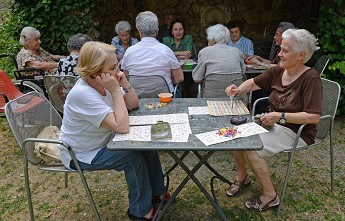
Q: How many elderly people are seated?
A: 10